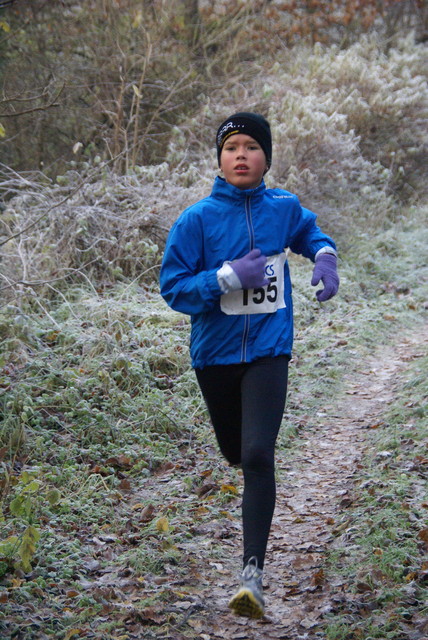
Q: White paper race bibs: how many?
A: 1